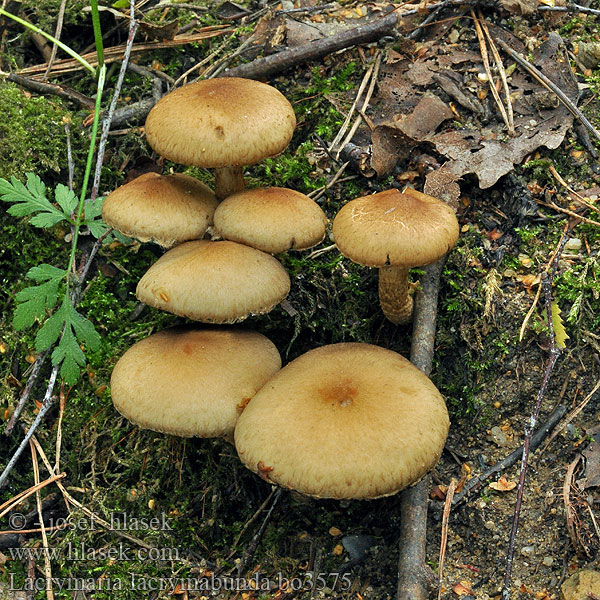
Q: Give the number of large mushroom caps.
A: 7